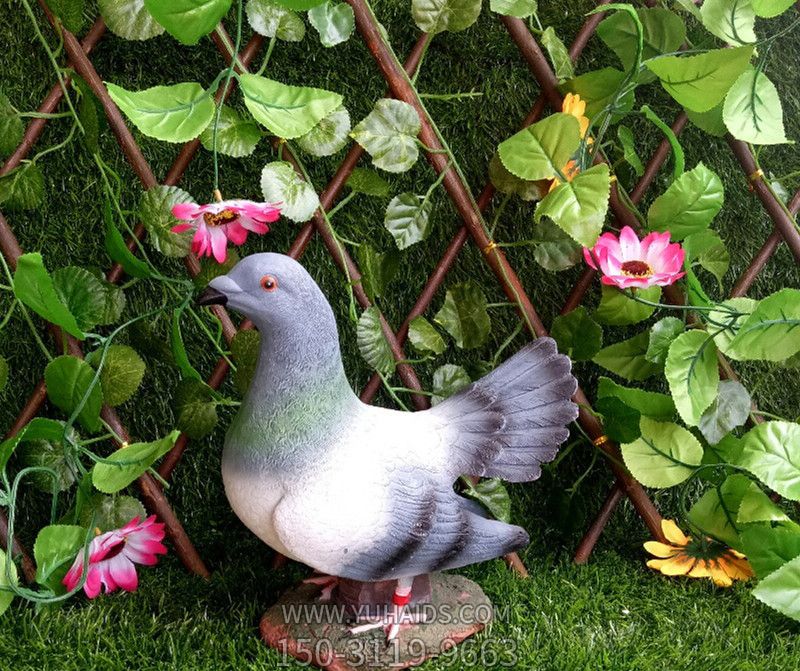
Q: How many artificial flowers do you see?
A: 5